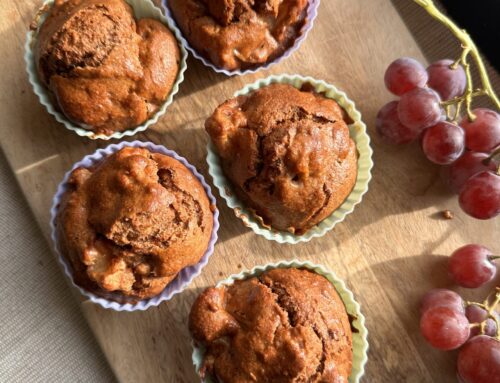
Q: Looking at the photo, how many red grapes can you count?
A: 13